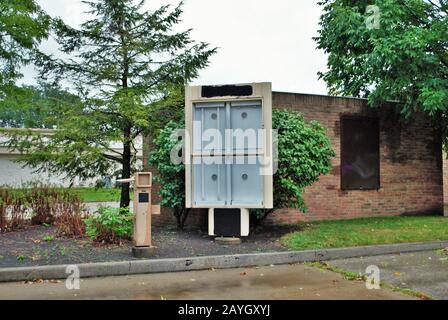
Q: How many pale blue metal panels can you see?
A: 4